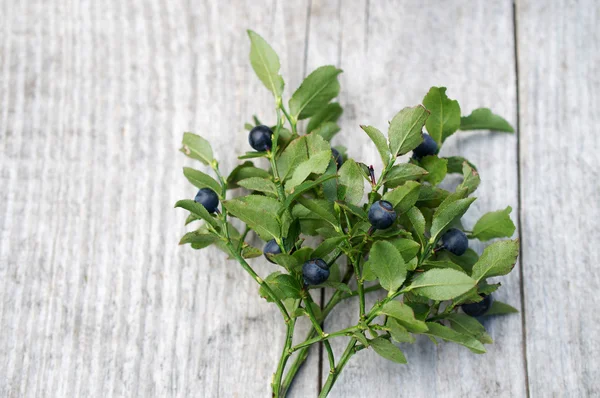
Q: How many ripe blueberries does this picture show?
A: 9